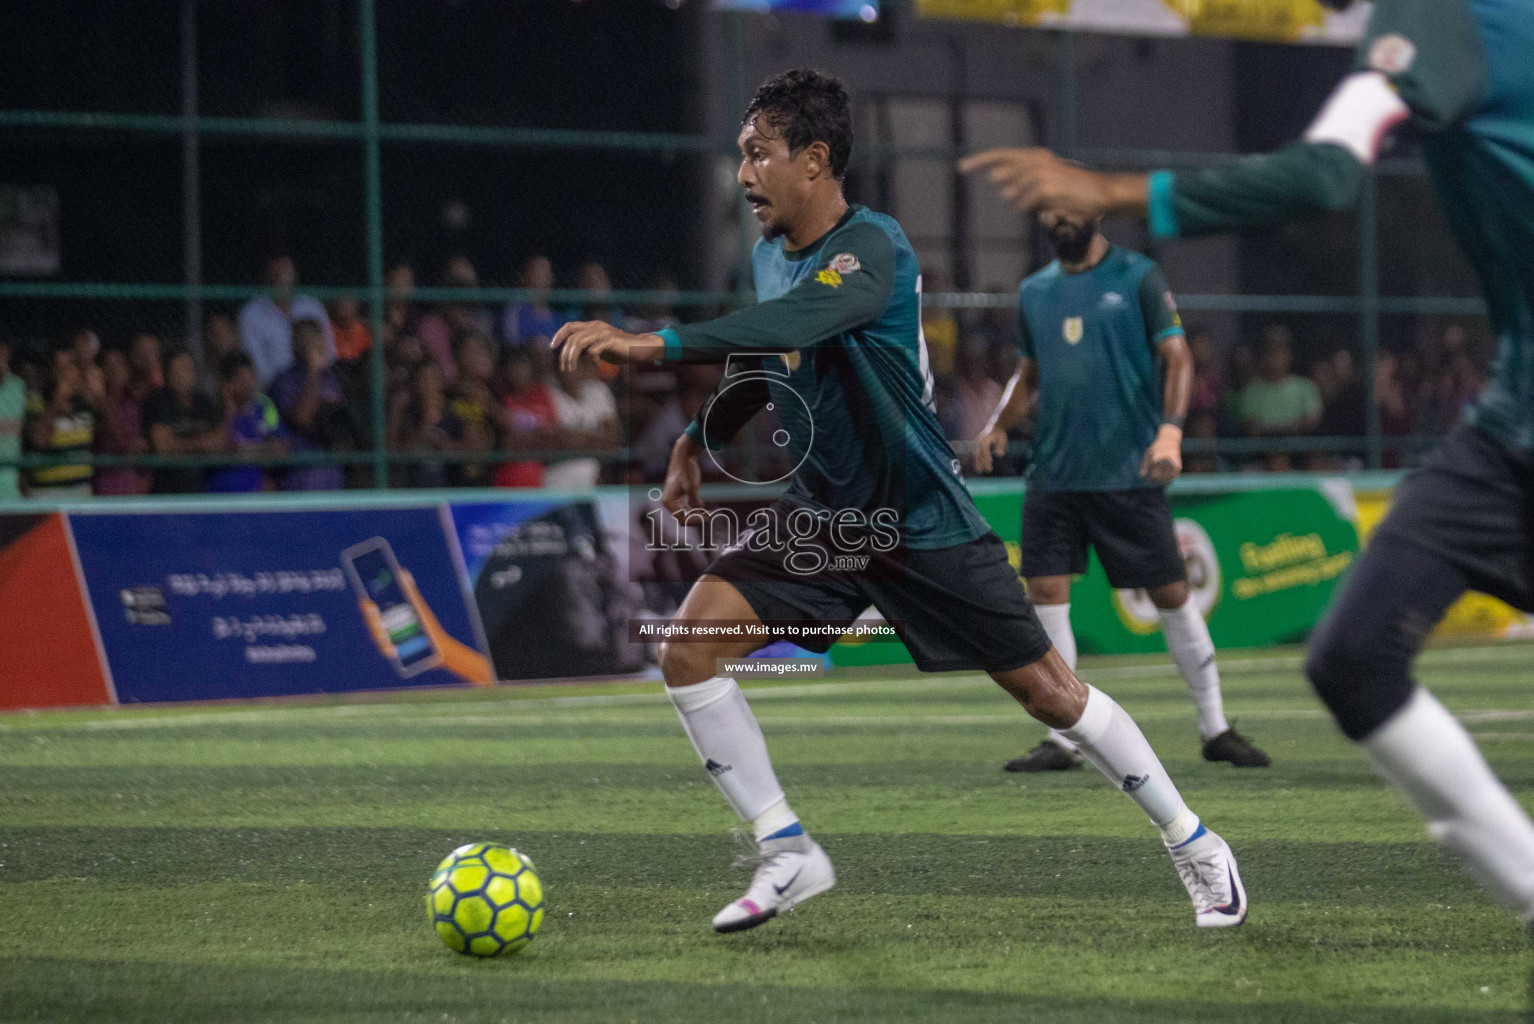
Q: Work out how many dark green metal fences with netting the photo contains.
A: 1